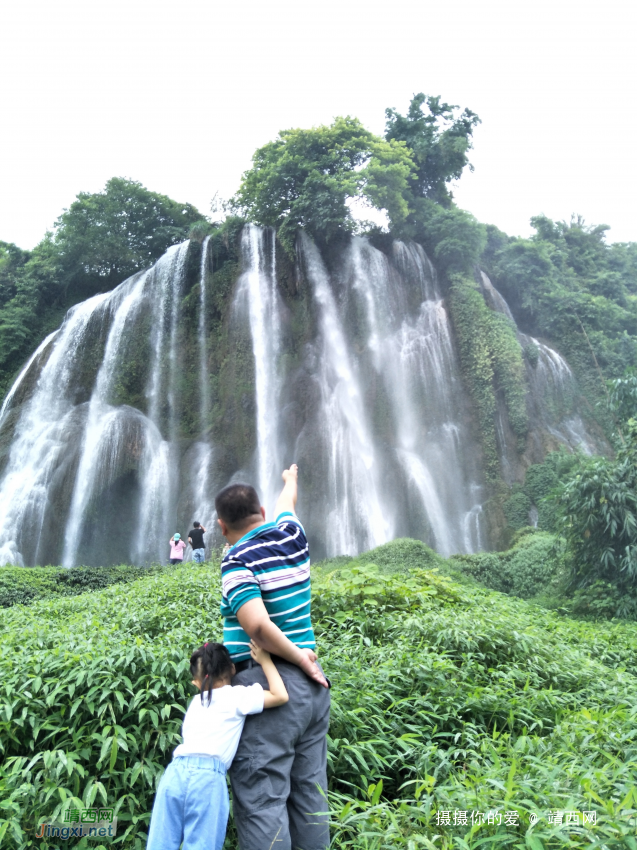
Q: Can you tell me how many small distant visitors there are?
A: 2